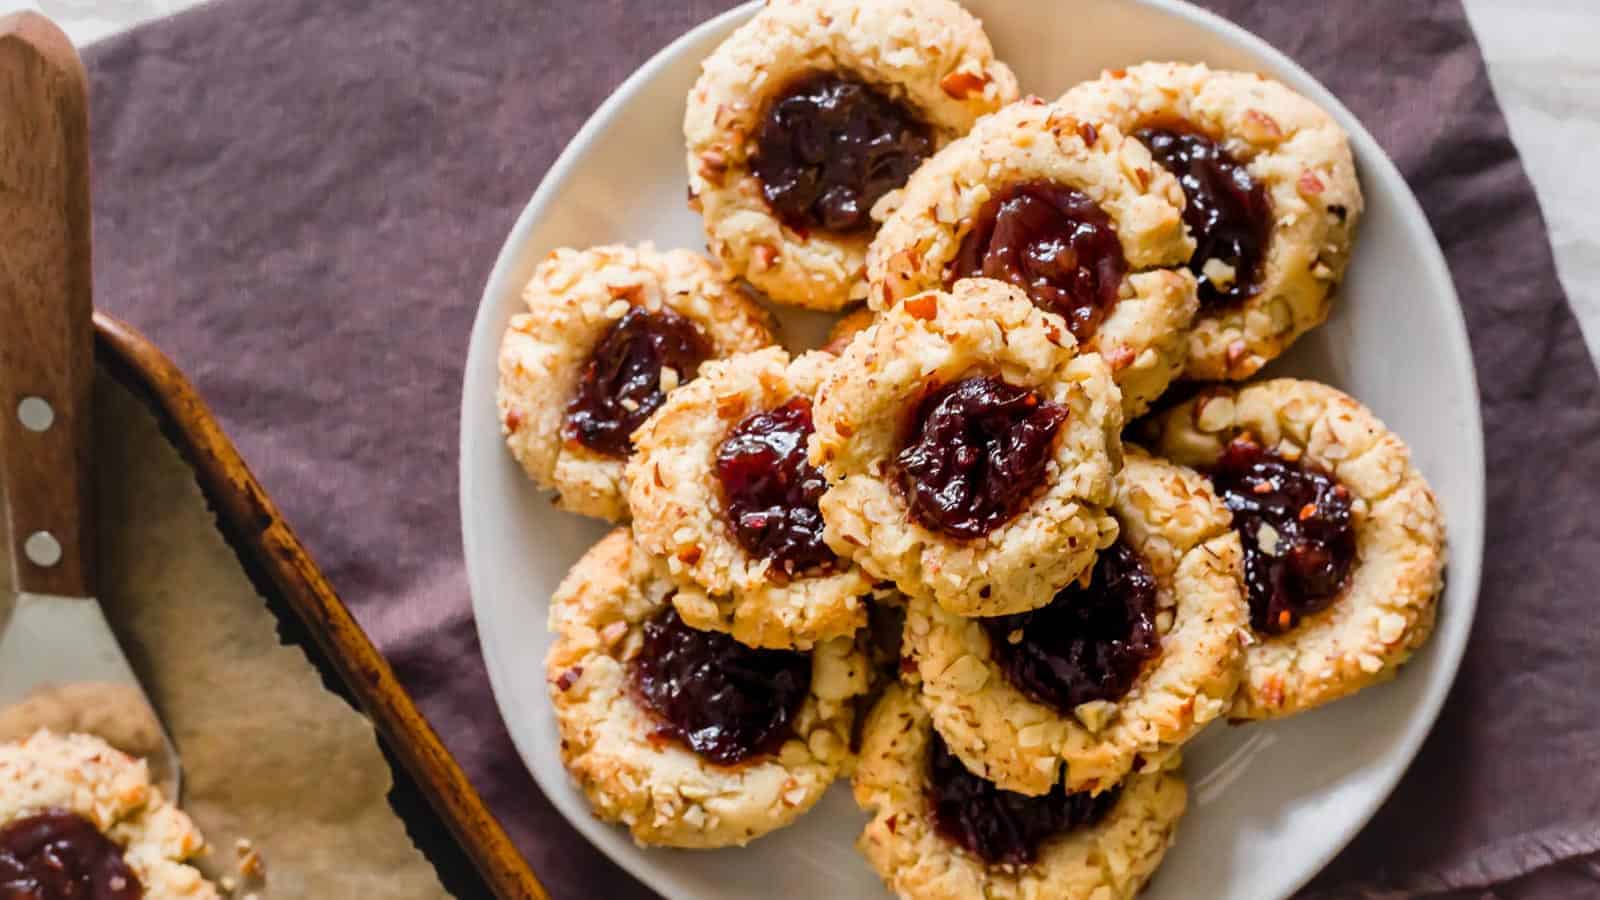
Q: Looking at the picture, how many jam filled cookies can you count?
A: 11